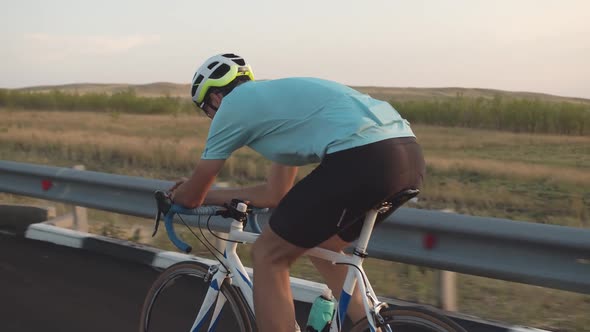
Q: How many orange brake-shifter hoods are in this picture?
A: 0